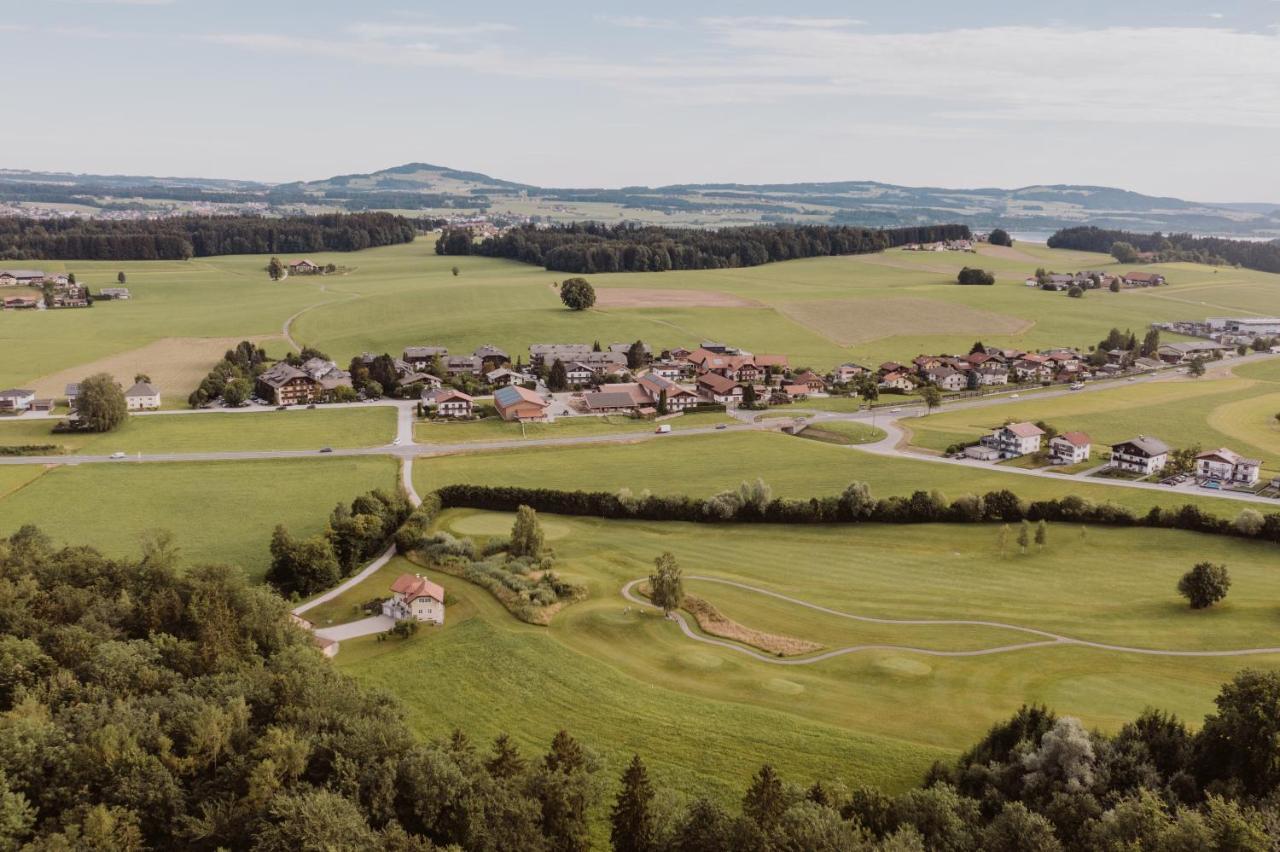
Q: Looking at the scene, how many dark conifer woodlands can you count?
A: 3